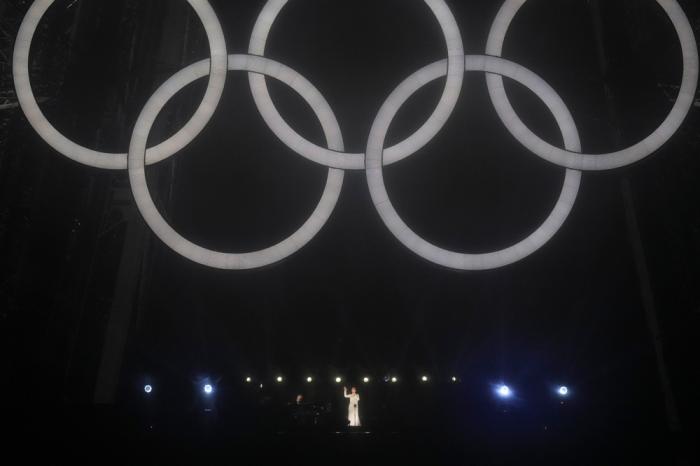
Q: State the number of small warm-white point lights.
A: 8